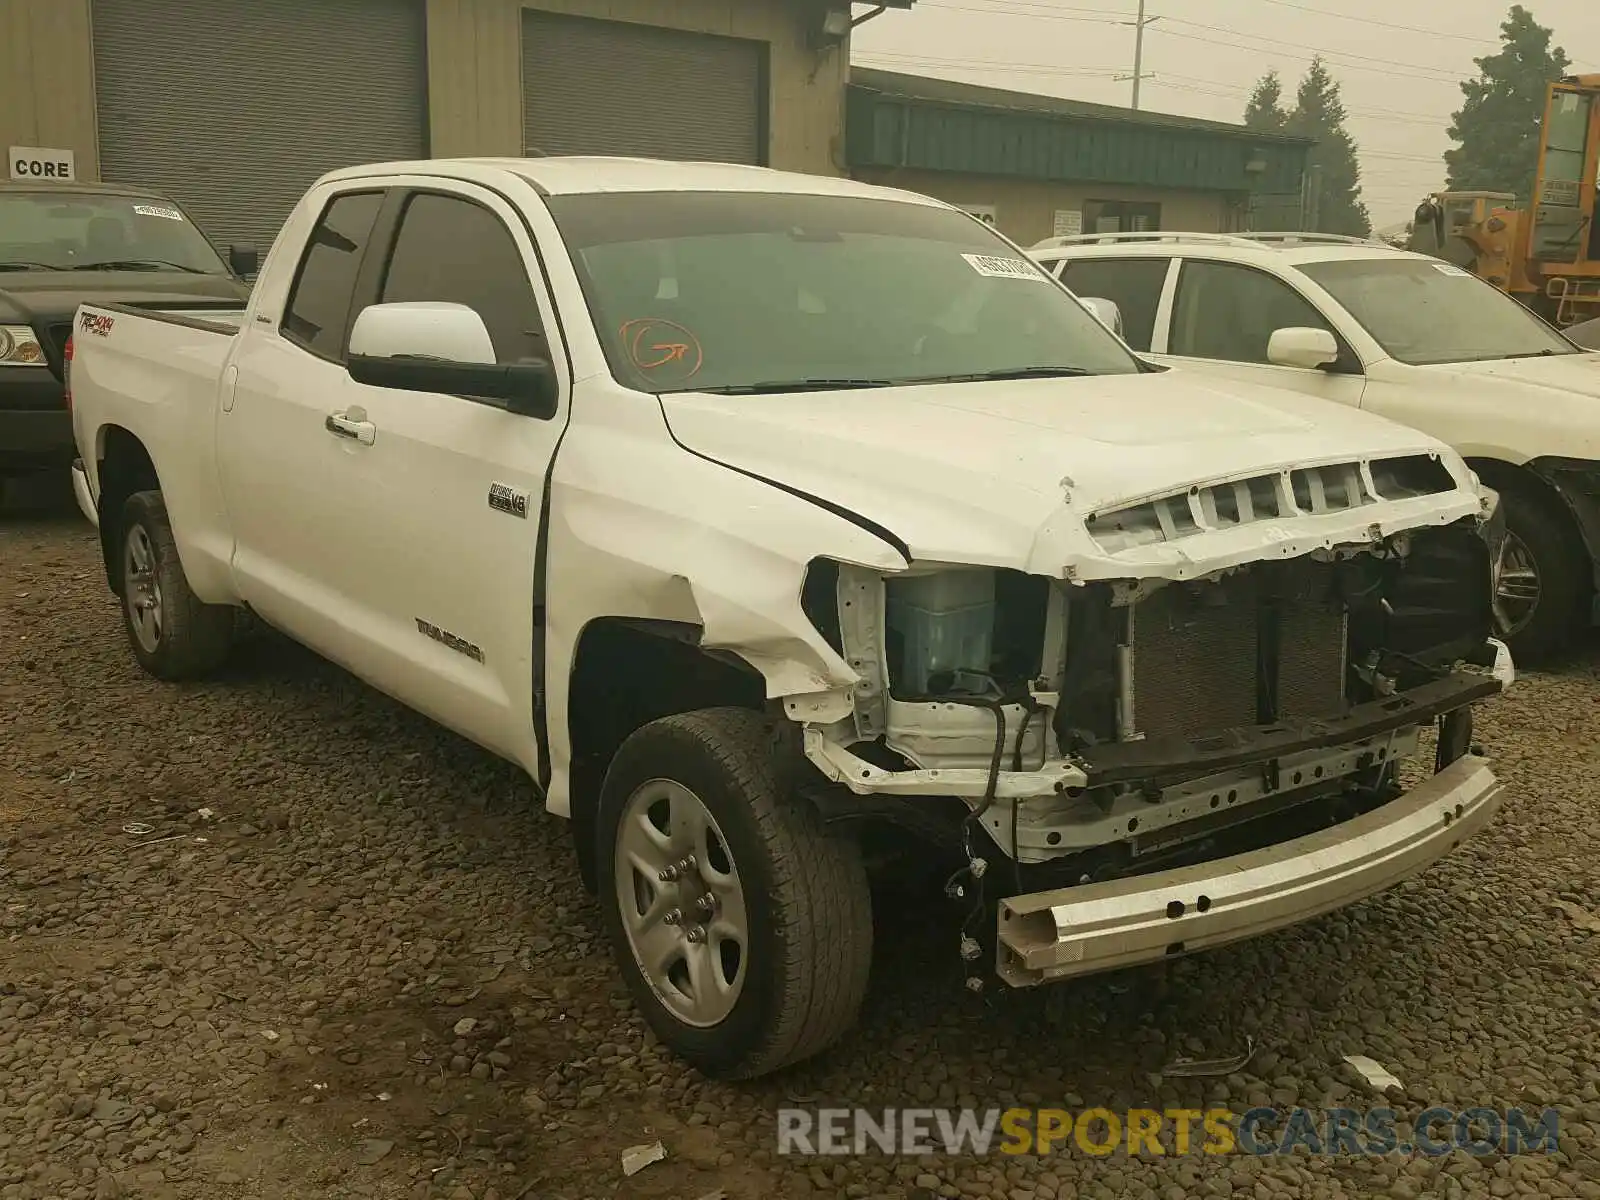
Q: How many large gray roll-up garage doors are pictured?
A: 2